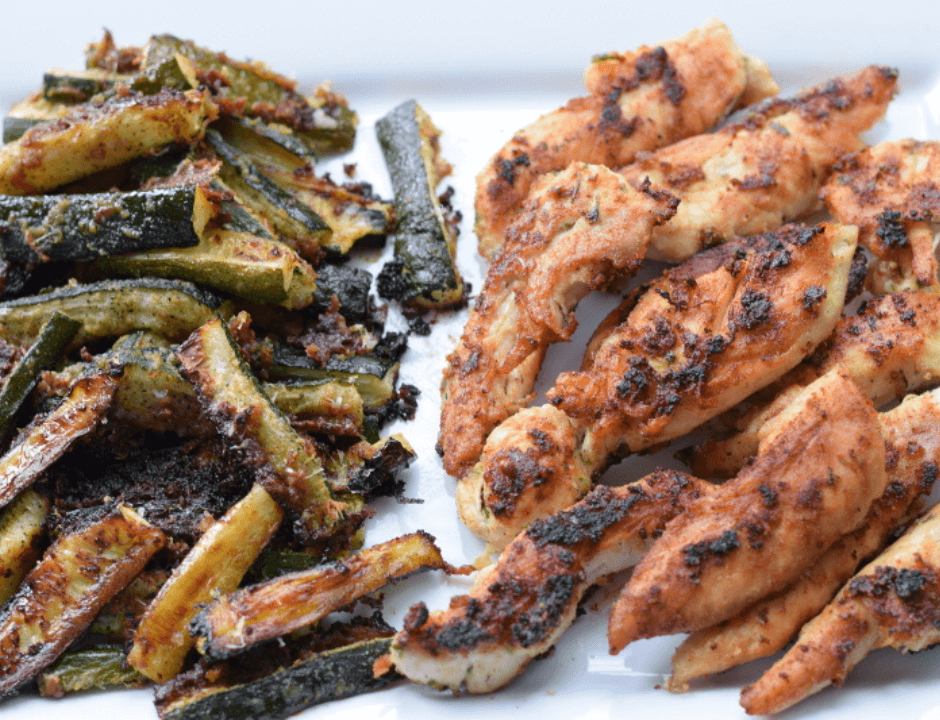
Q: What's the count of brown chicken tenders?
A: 10